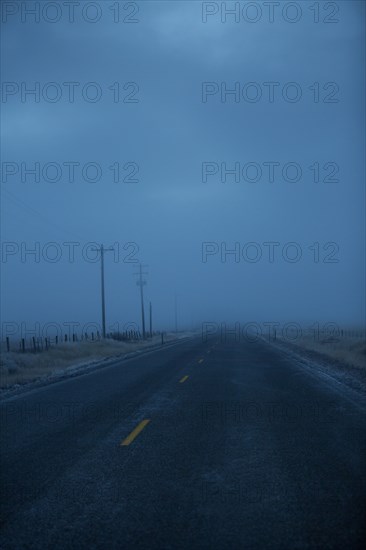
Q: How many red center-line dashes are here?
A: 0